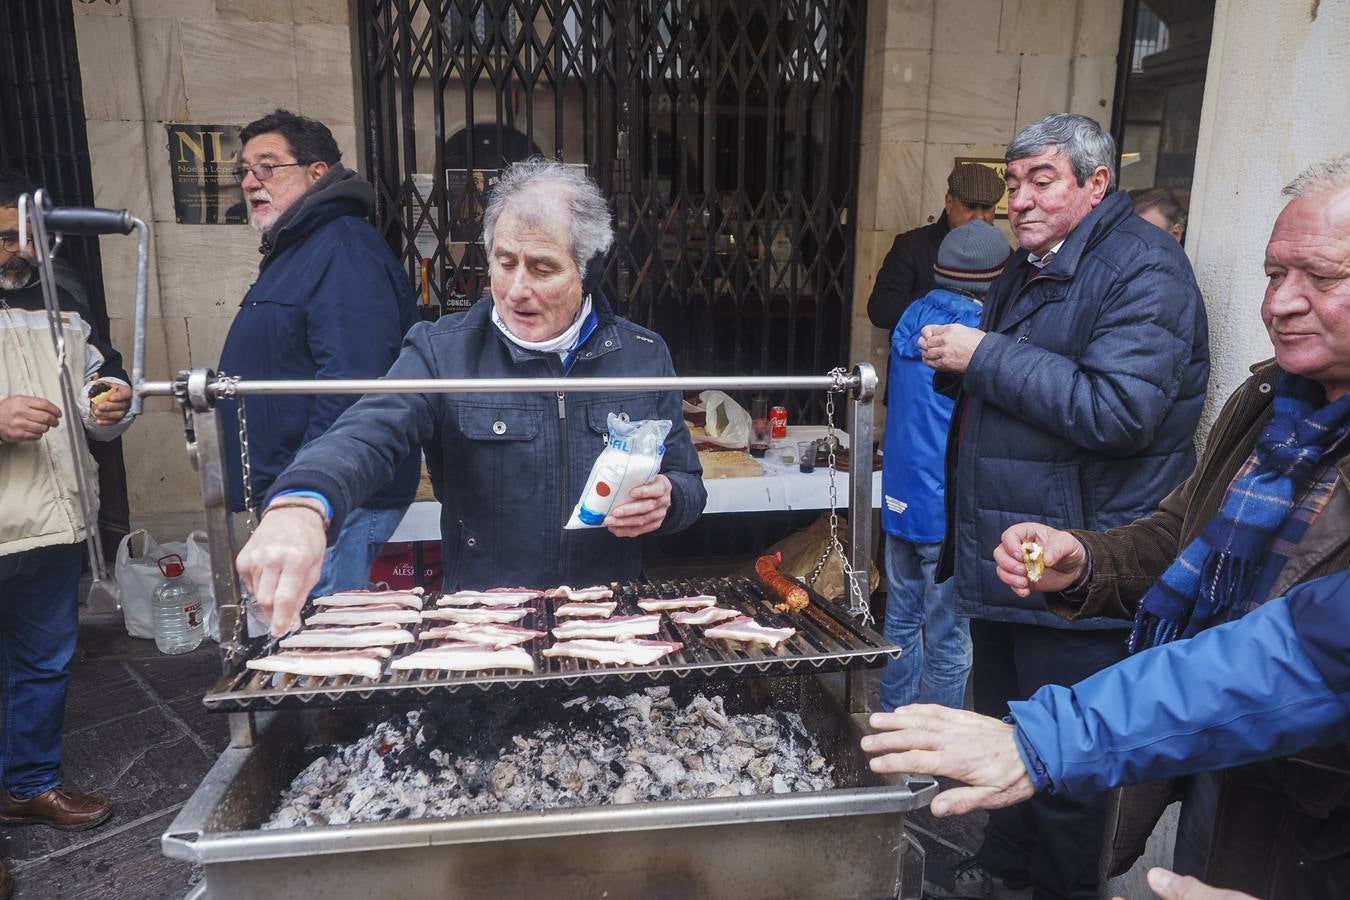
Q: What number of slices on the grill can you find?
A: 15